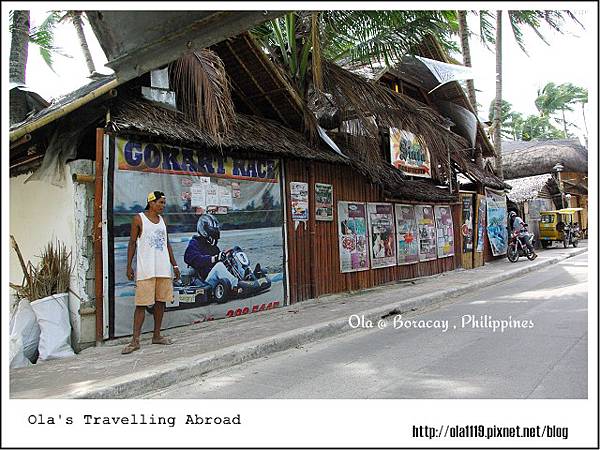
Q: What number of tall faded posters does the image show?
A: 5